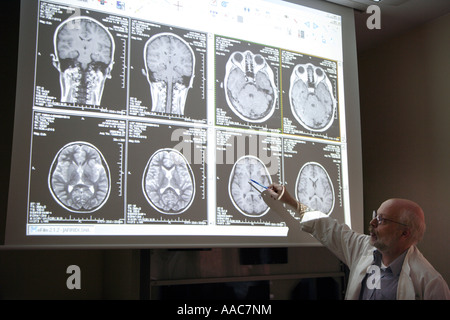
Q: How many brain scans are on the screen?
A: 8